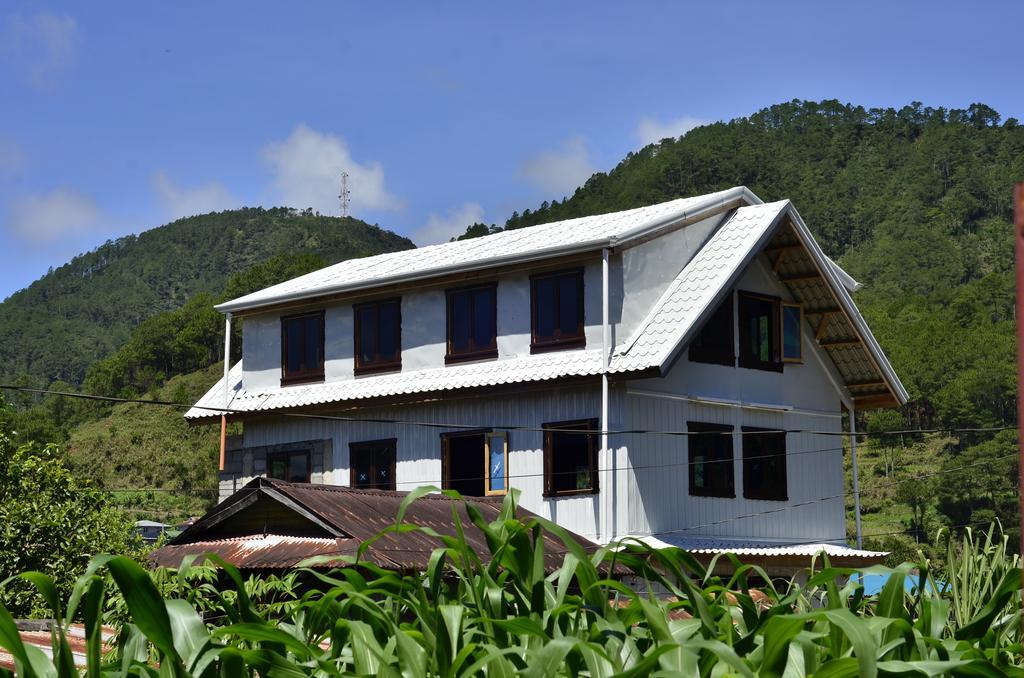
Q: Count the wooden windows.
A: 12